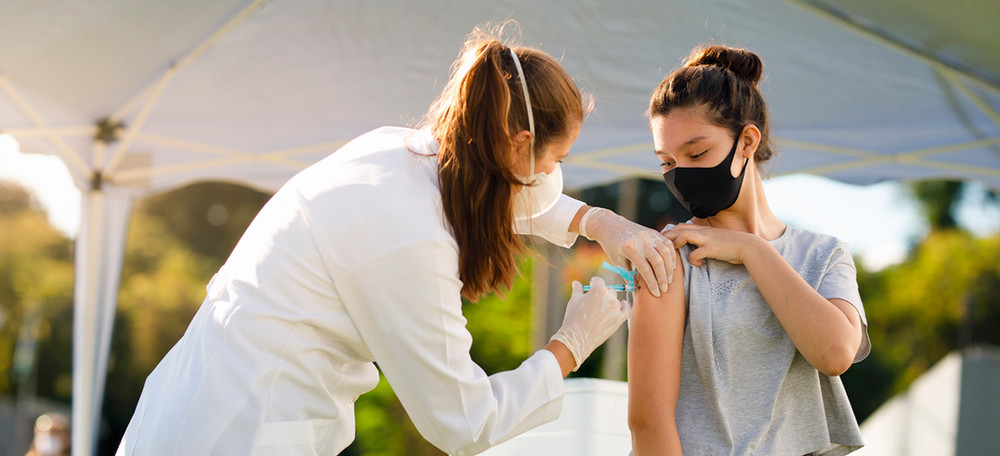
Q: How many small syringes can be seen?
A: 1